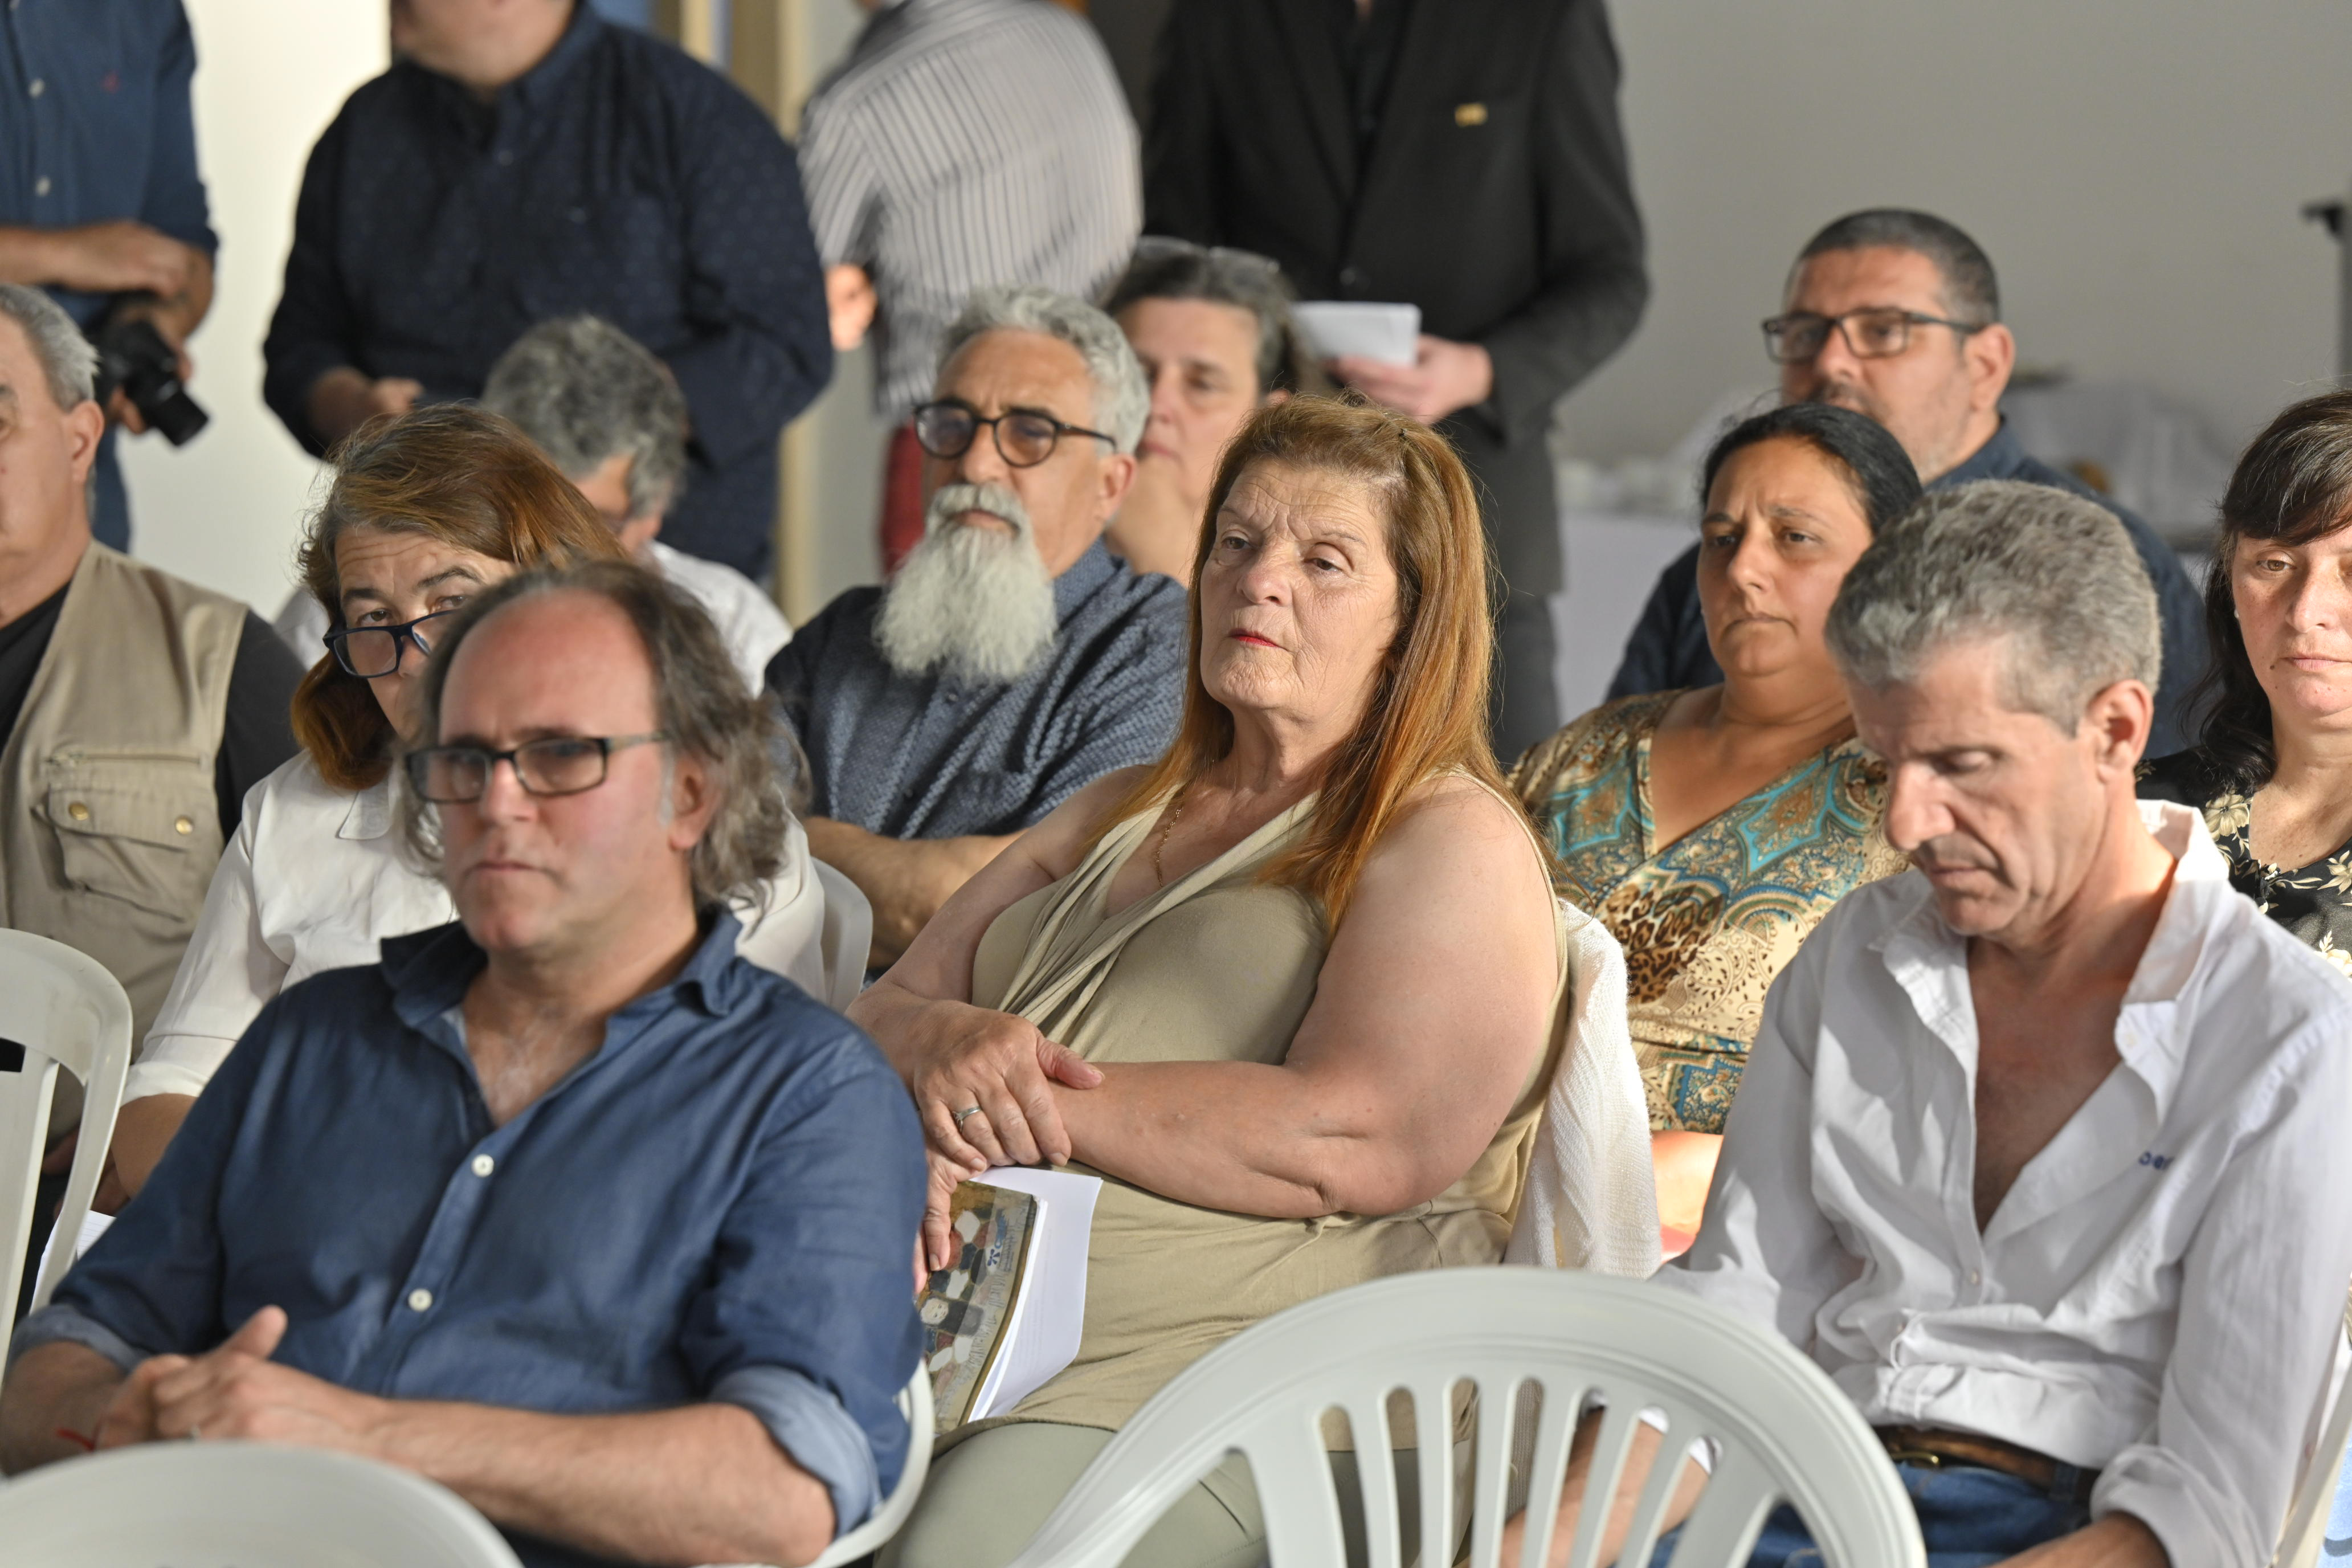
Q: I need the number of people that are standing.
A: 4